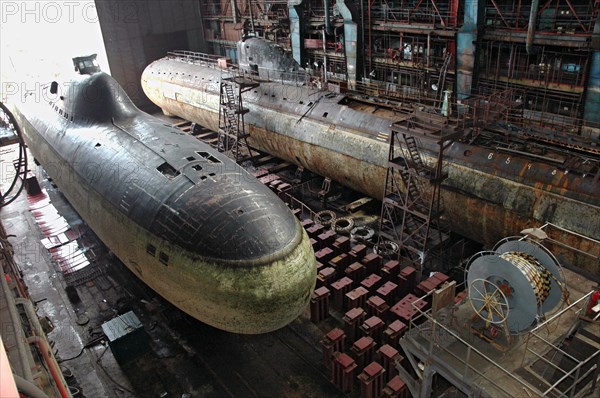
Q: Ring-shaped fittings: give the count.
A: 4